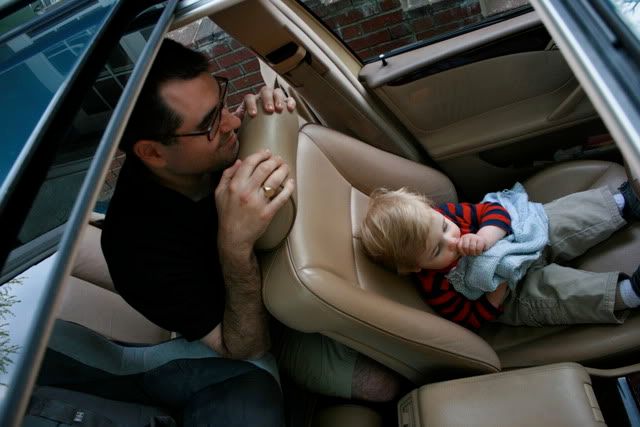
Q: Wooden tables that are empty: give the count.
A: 0